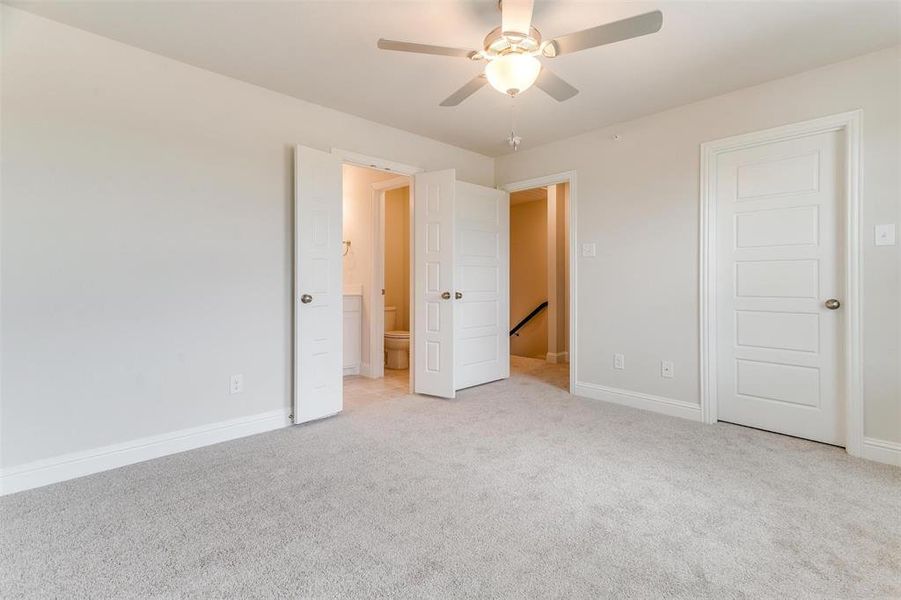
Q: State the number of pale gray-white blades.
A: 5